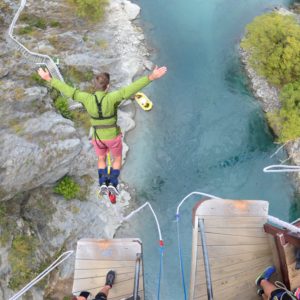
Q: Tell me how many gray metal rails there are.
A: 2